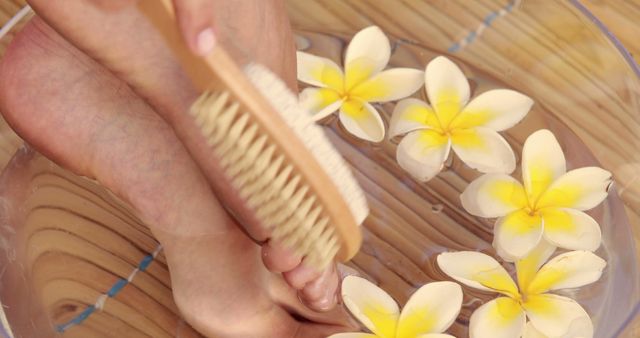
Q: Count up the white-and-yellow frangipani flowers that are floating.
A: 5